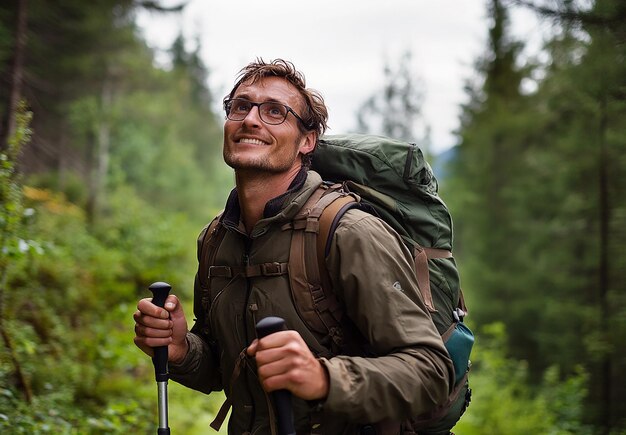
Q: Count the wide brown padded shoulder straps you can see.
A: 2